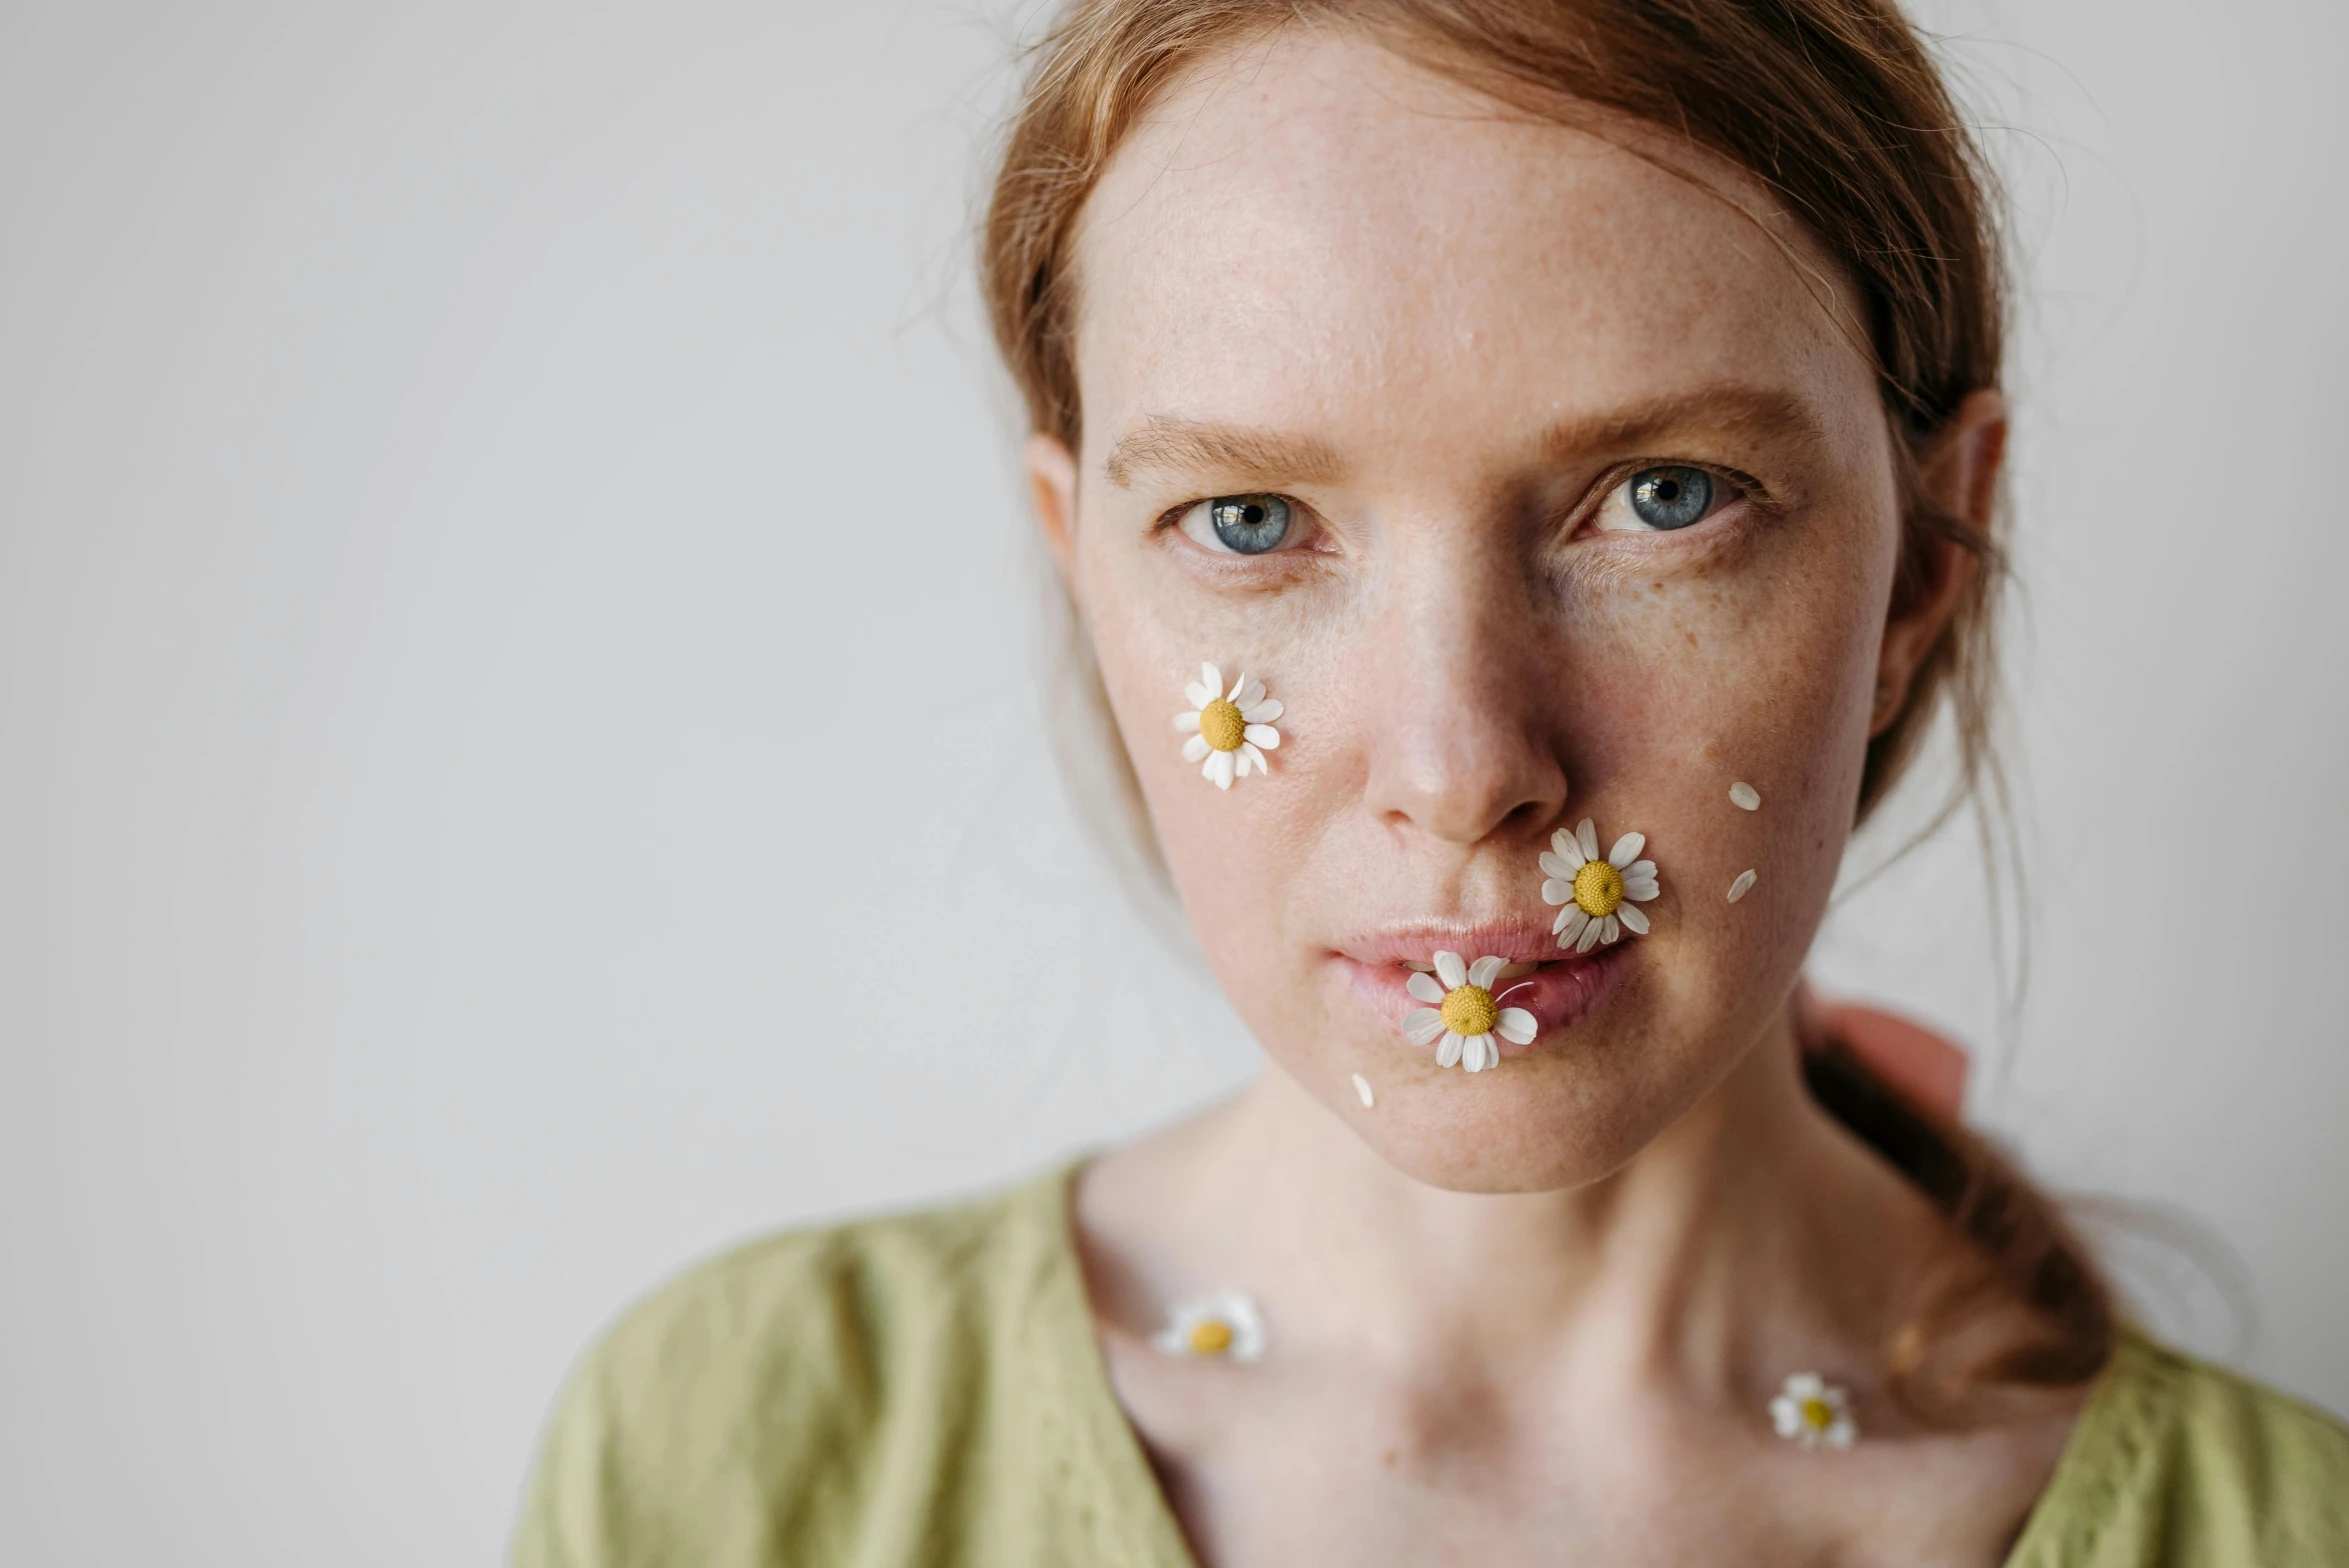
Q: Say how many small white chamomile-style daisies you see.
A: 5